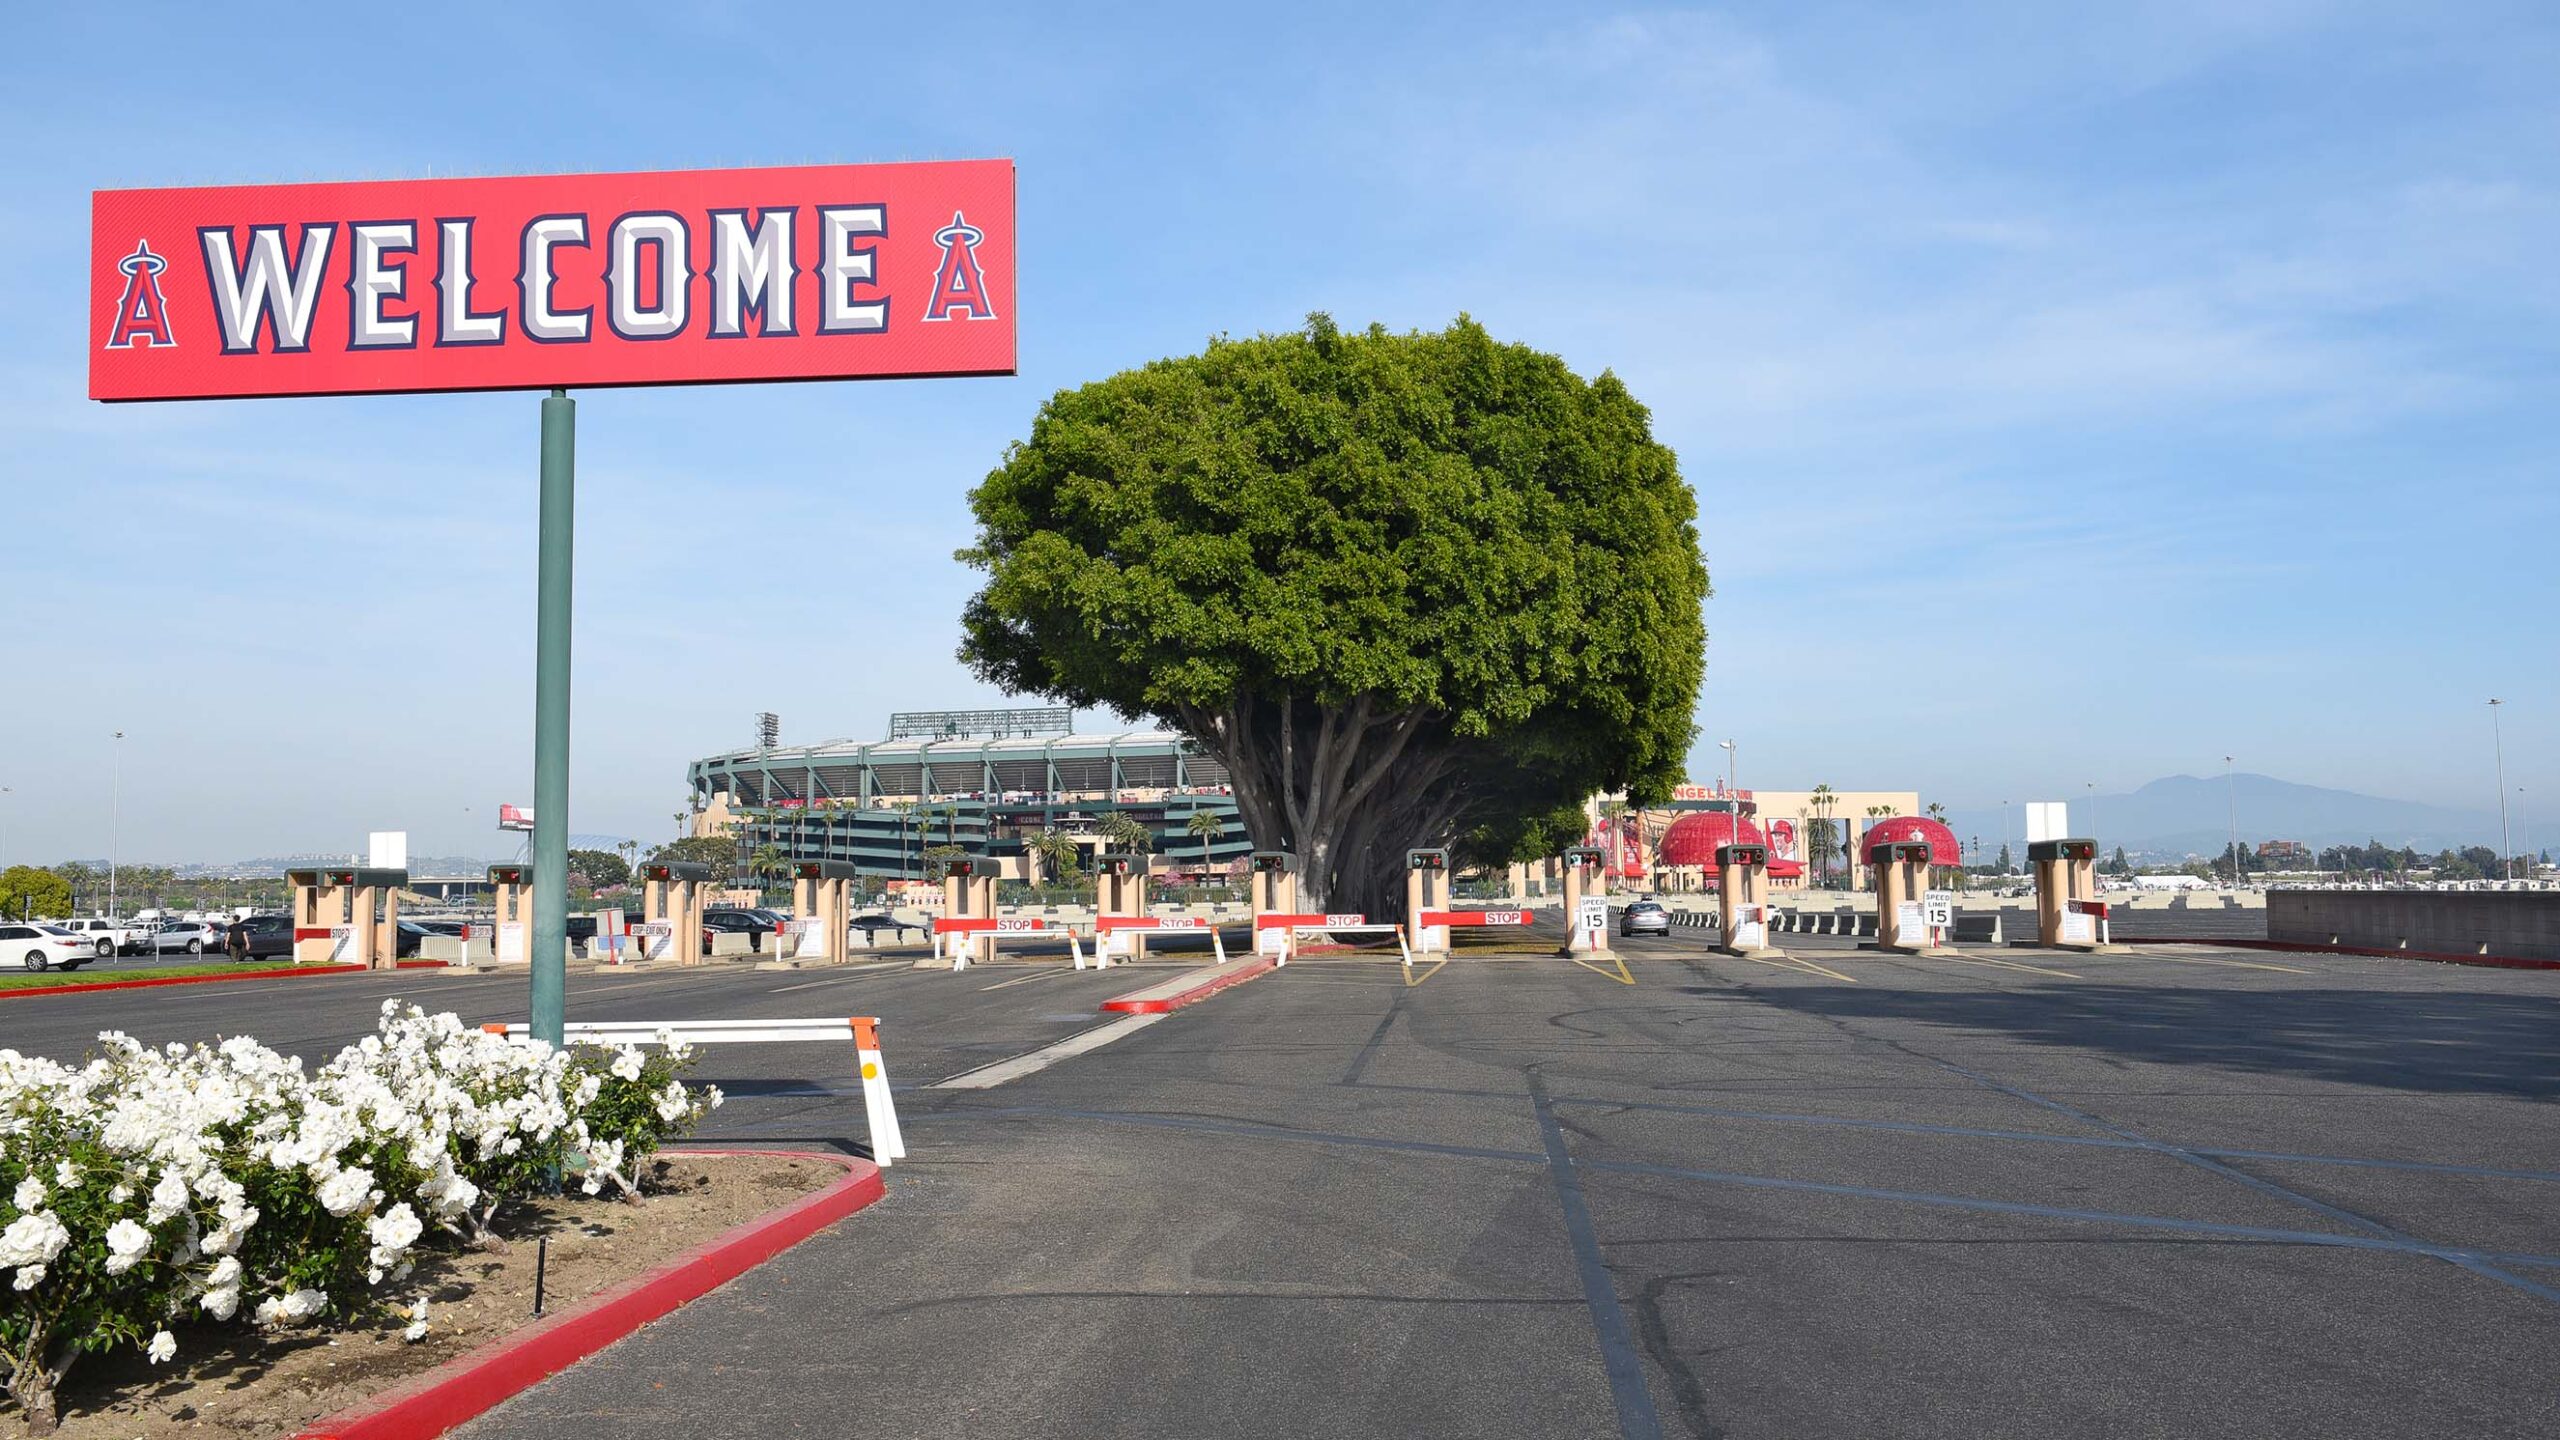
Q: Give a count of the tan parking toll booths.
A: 12